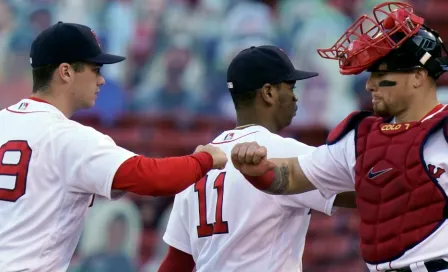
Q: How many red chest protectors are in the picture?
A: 1